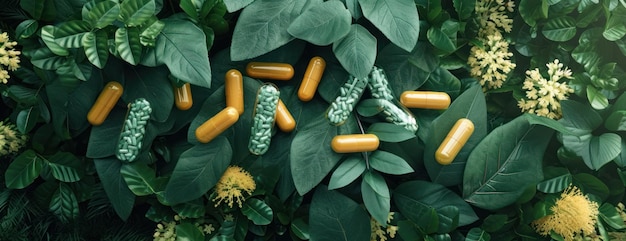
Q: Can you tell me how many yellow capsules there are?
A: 10